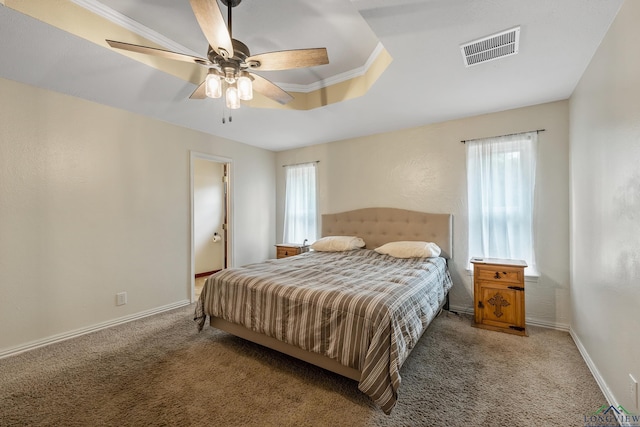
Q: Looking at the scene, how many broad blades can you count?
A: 5